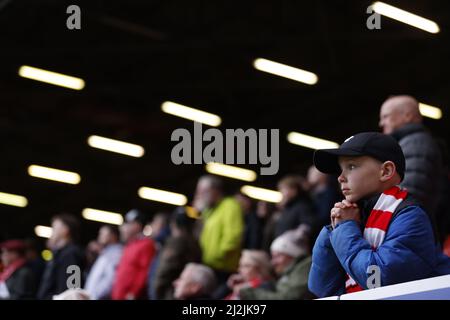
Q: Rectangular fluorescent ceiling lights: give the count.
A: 14